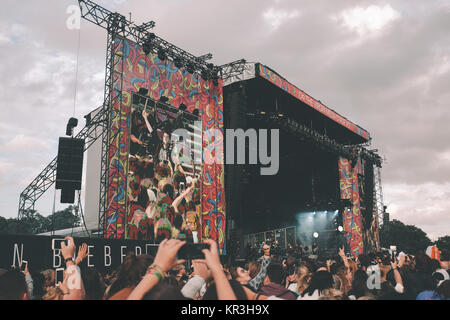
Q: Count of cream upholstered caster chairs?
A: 0